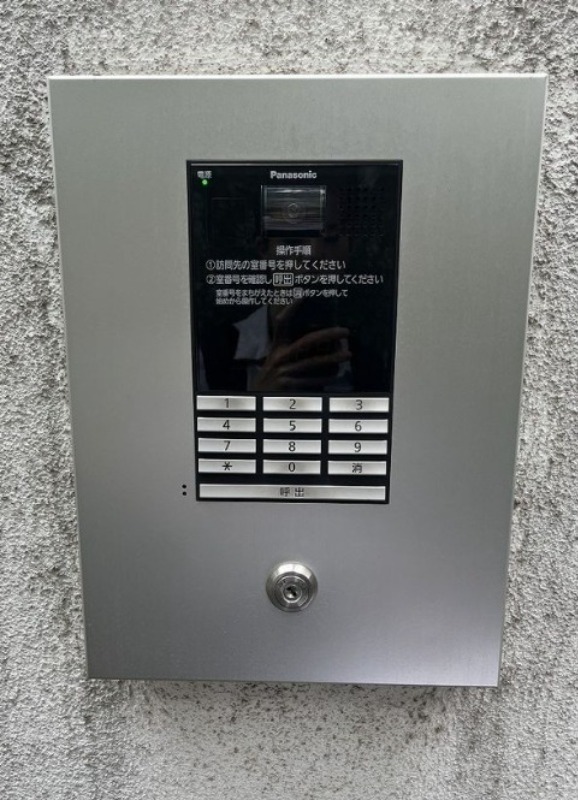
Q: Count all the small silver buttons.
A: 12